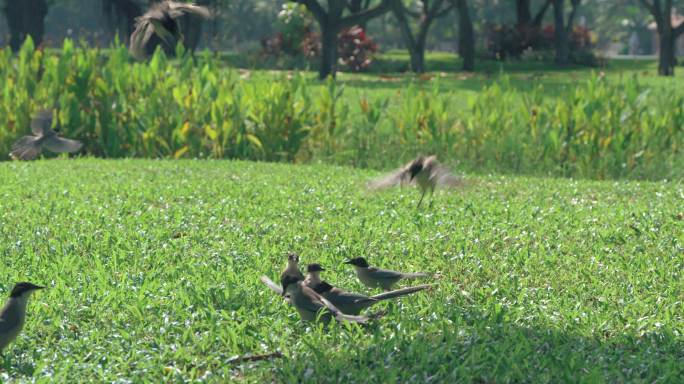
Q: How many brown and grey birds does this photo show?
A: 9